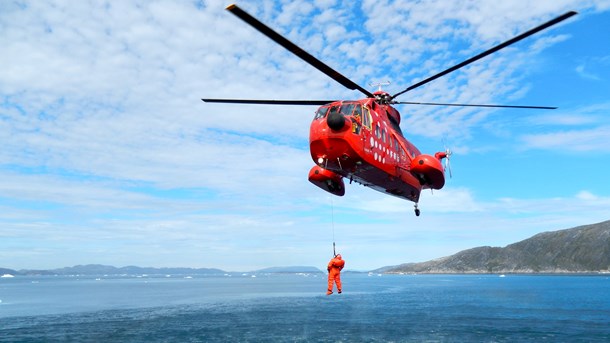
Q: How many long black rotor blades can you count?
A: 4